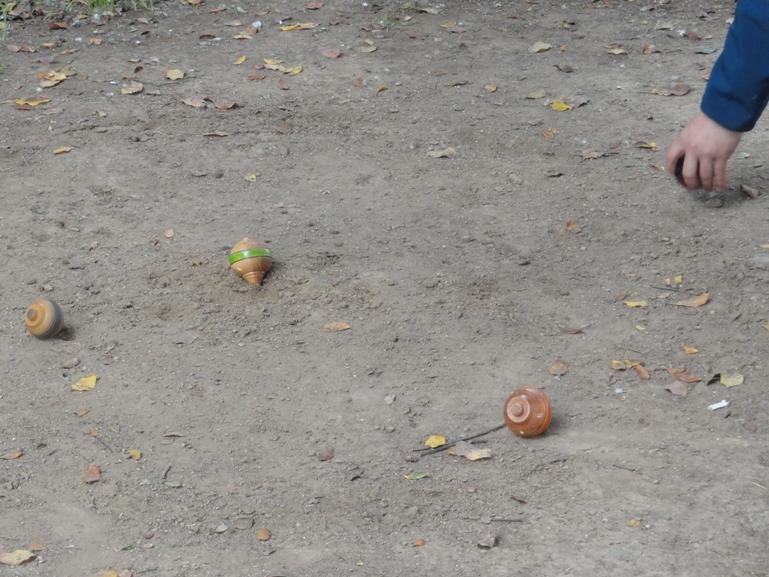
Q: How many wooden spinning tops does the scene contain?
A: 3